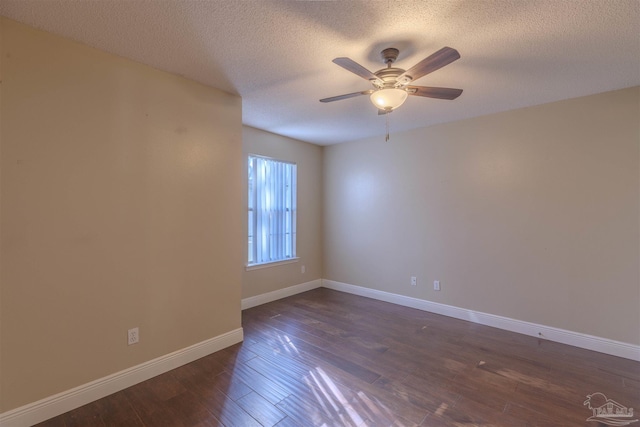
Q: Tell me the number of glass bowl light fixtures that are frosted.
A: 1